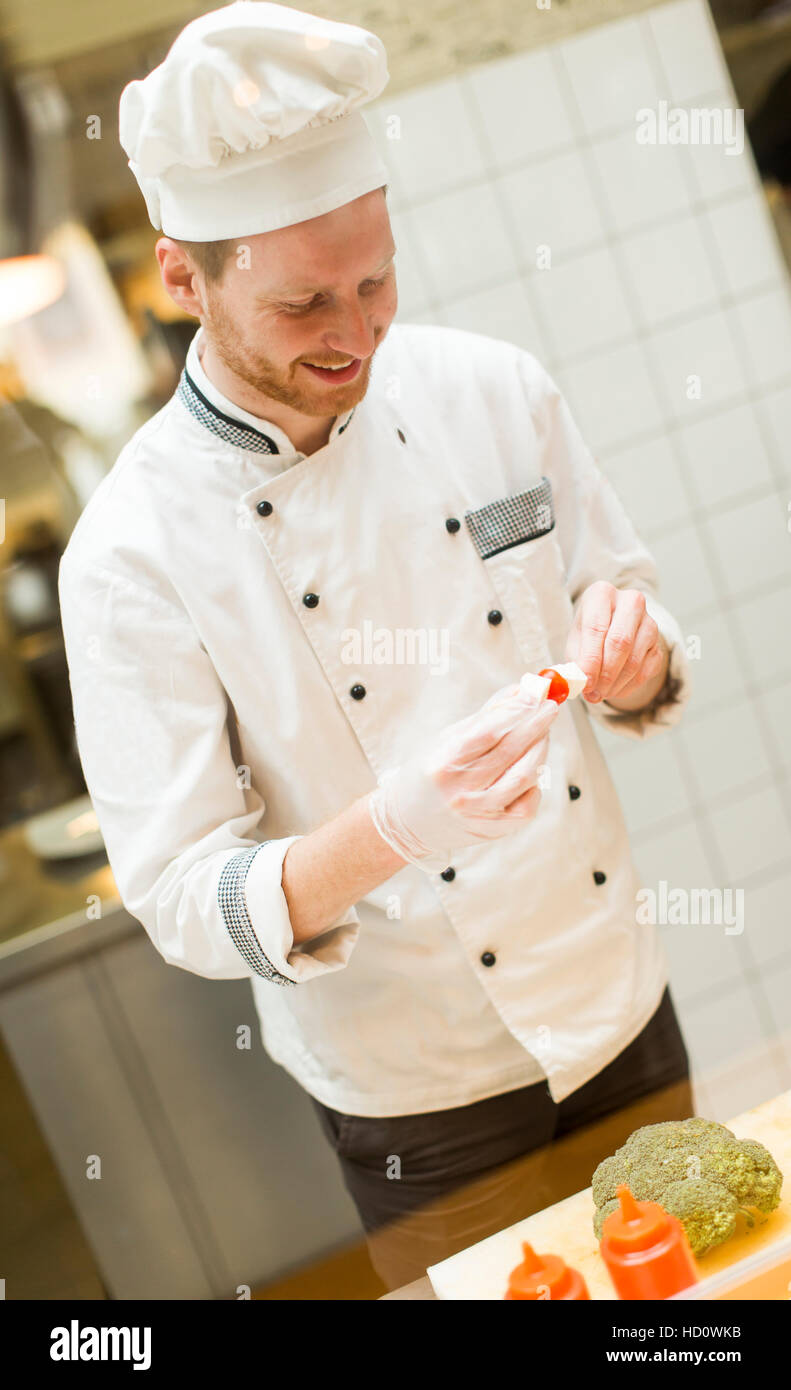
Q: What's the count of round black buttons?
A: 9